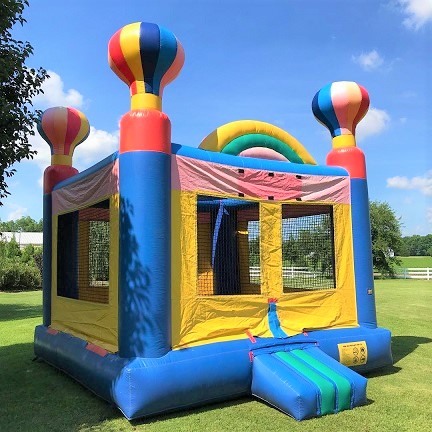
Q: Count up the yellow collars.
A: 3